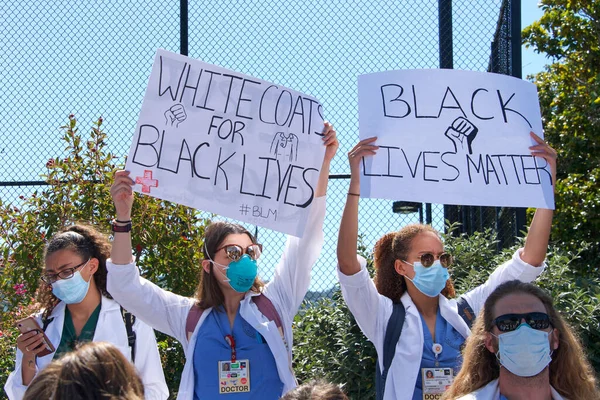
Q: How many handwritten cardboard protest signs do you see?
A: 2